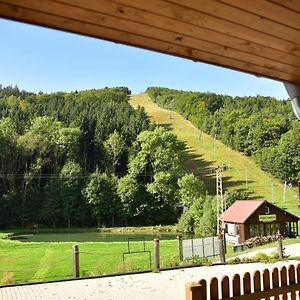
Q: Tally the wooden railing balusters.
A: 11